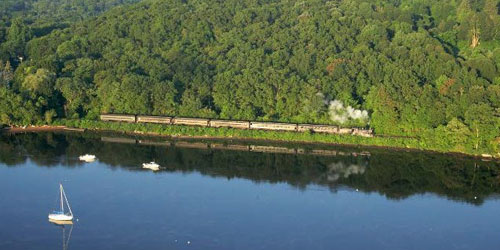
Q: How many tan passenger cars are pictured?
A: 6